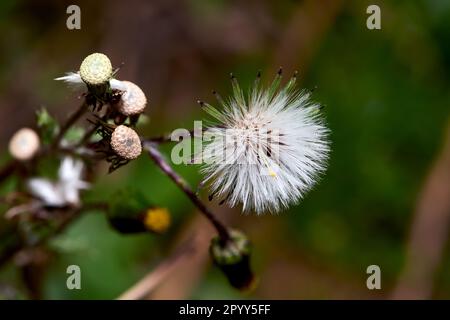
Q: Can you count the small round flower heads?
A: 4